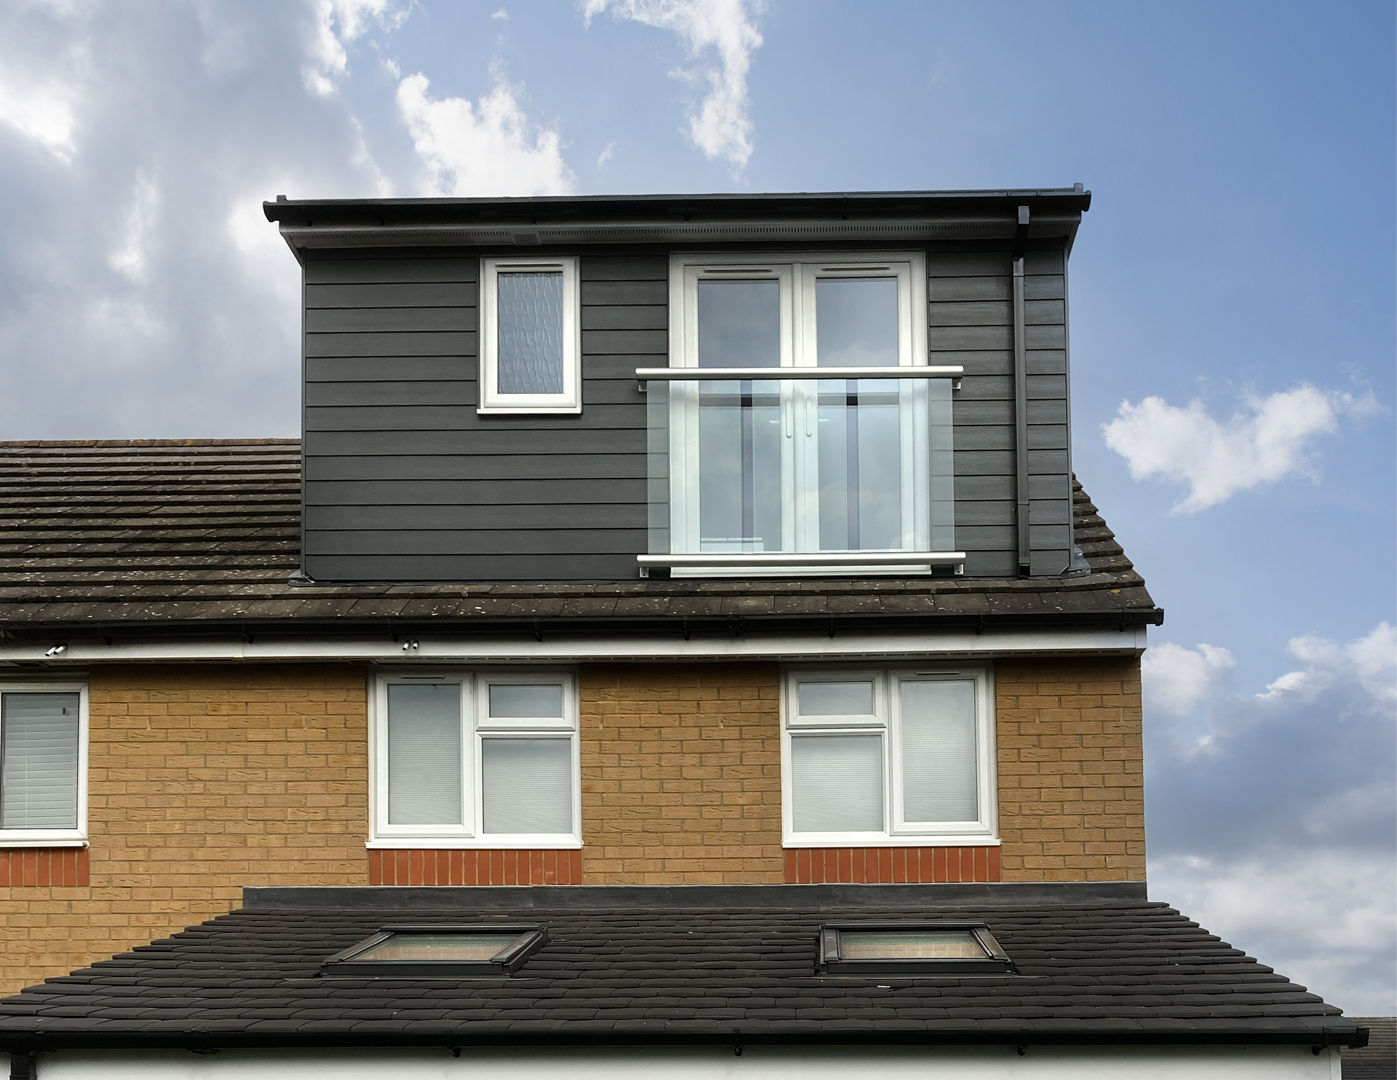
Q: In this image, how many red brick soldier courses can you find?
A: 3